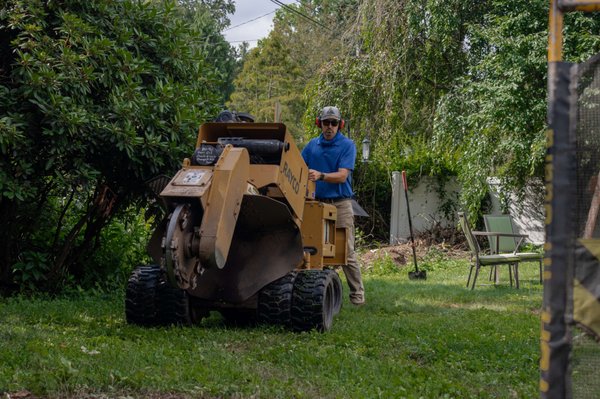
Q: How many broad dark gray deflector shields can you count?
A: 1